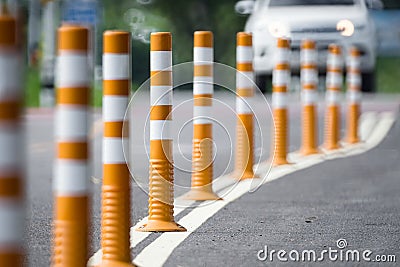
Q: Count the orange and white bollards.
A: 10